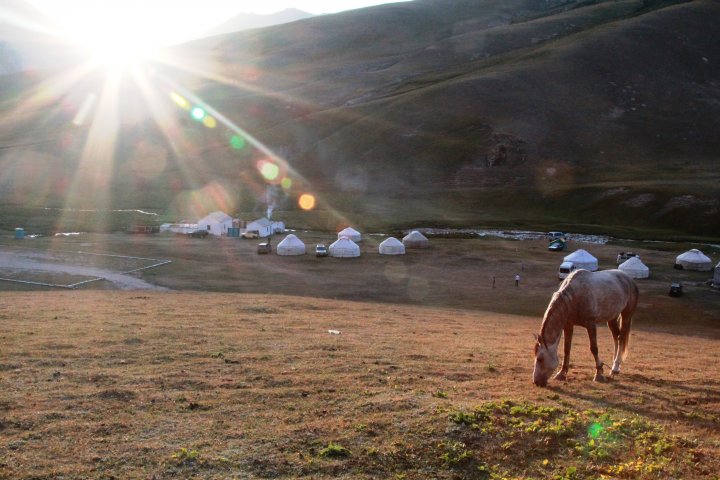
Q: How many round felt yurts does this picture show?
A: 8